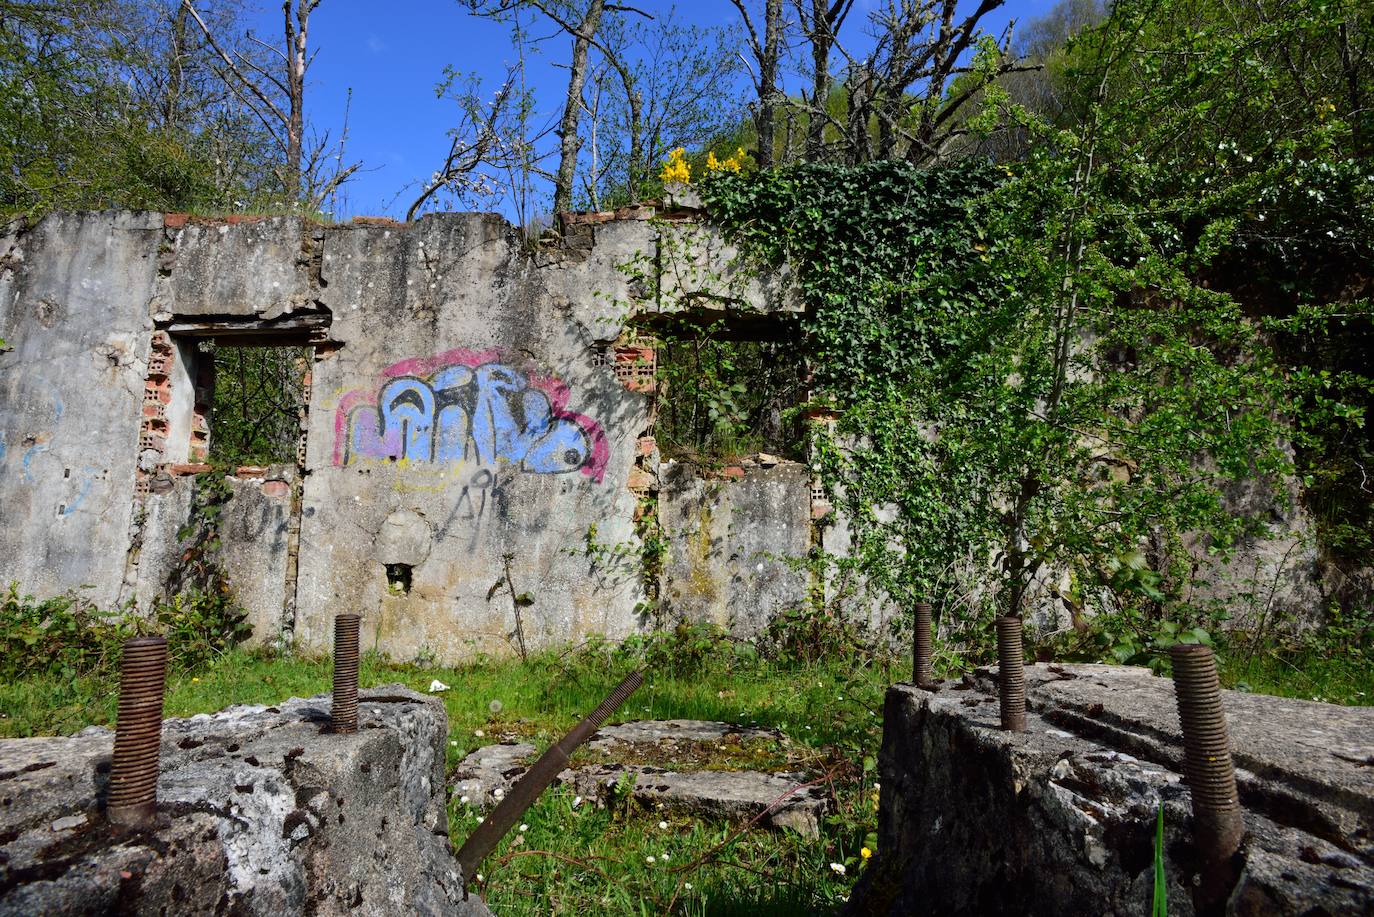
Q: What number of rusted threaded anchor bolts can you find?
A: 6